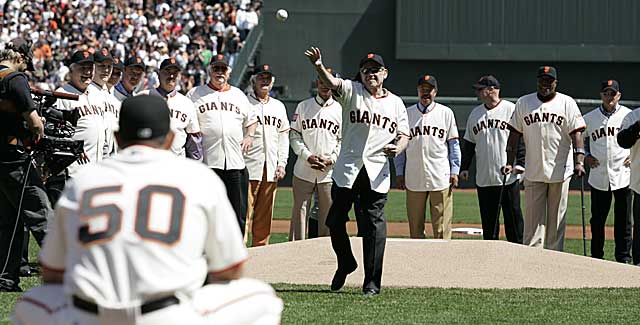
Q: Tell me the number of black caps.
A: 14